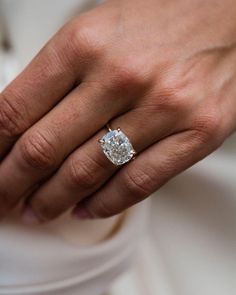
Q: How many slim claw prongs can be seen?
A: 4